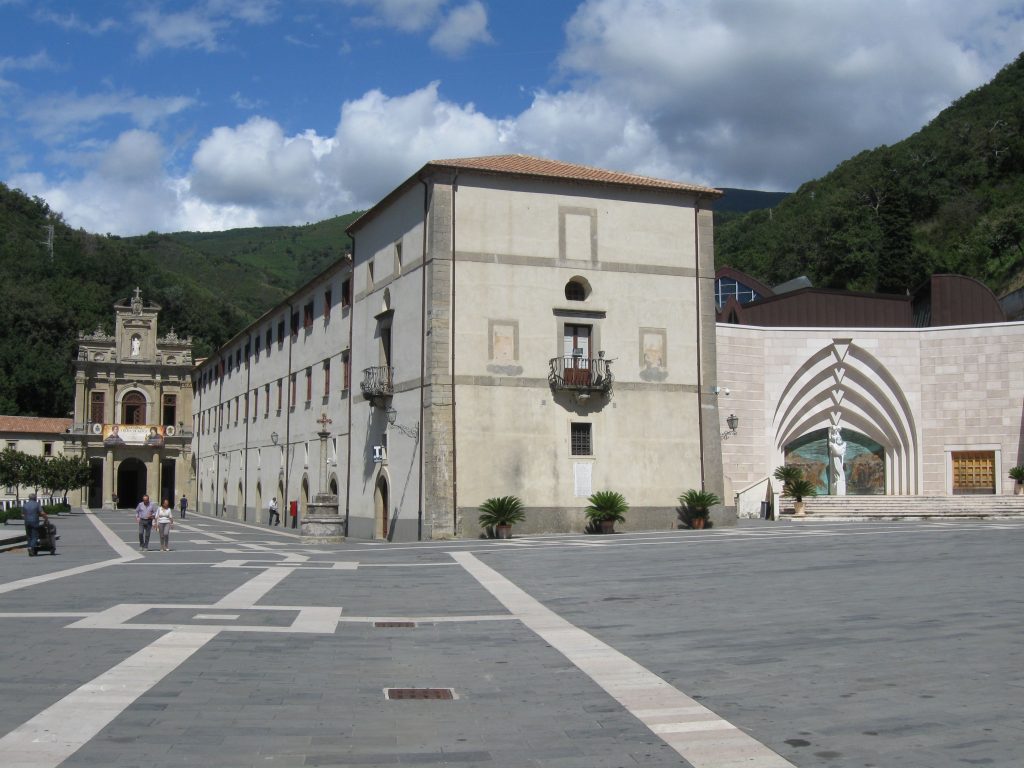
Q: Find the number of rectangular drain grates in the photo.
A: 2